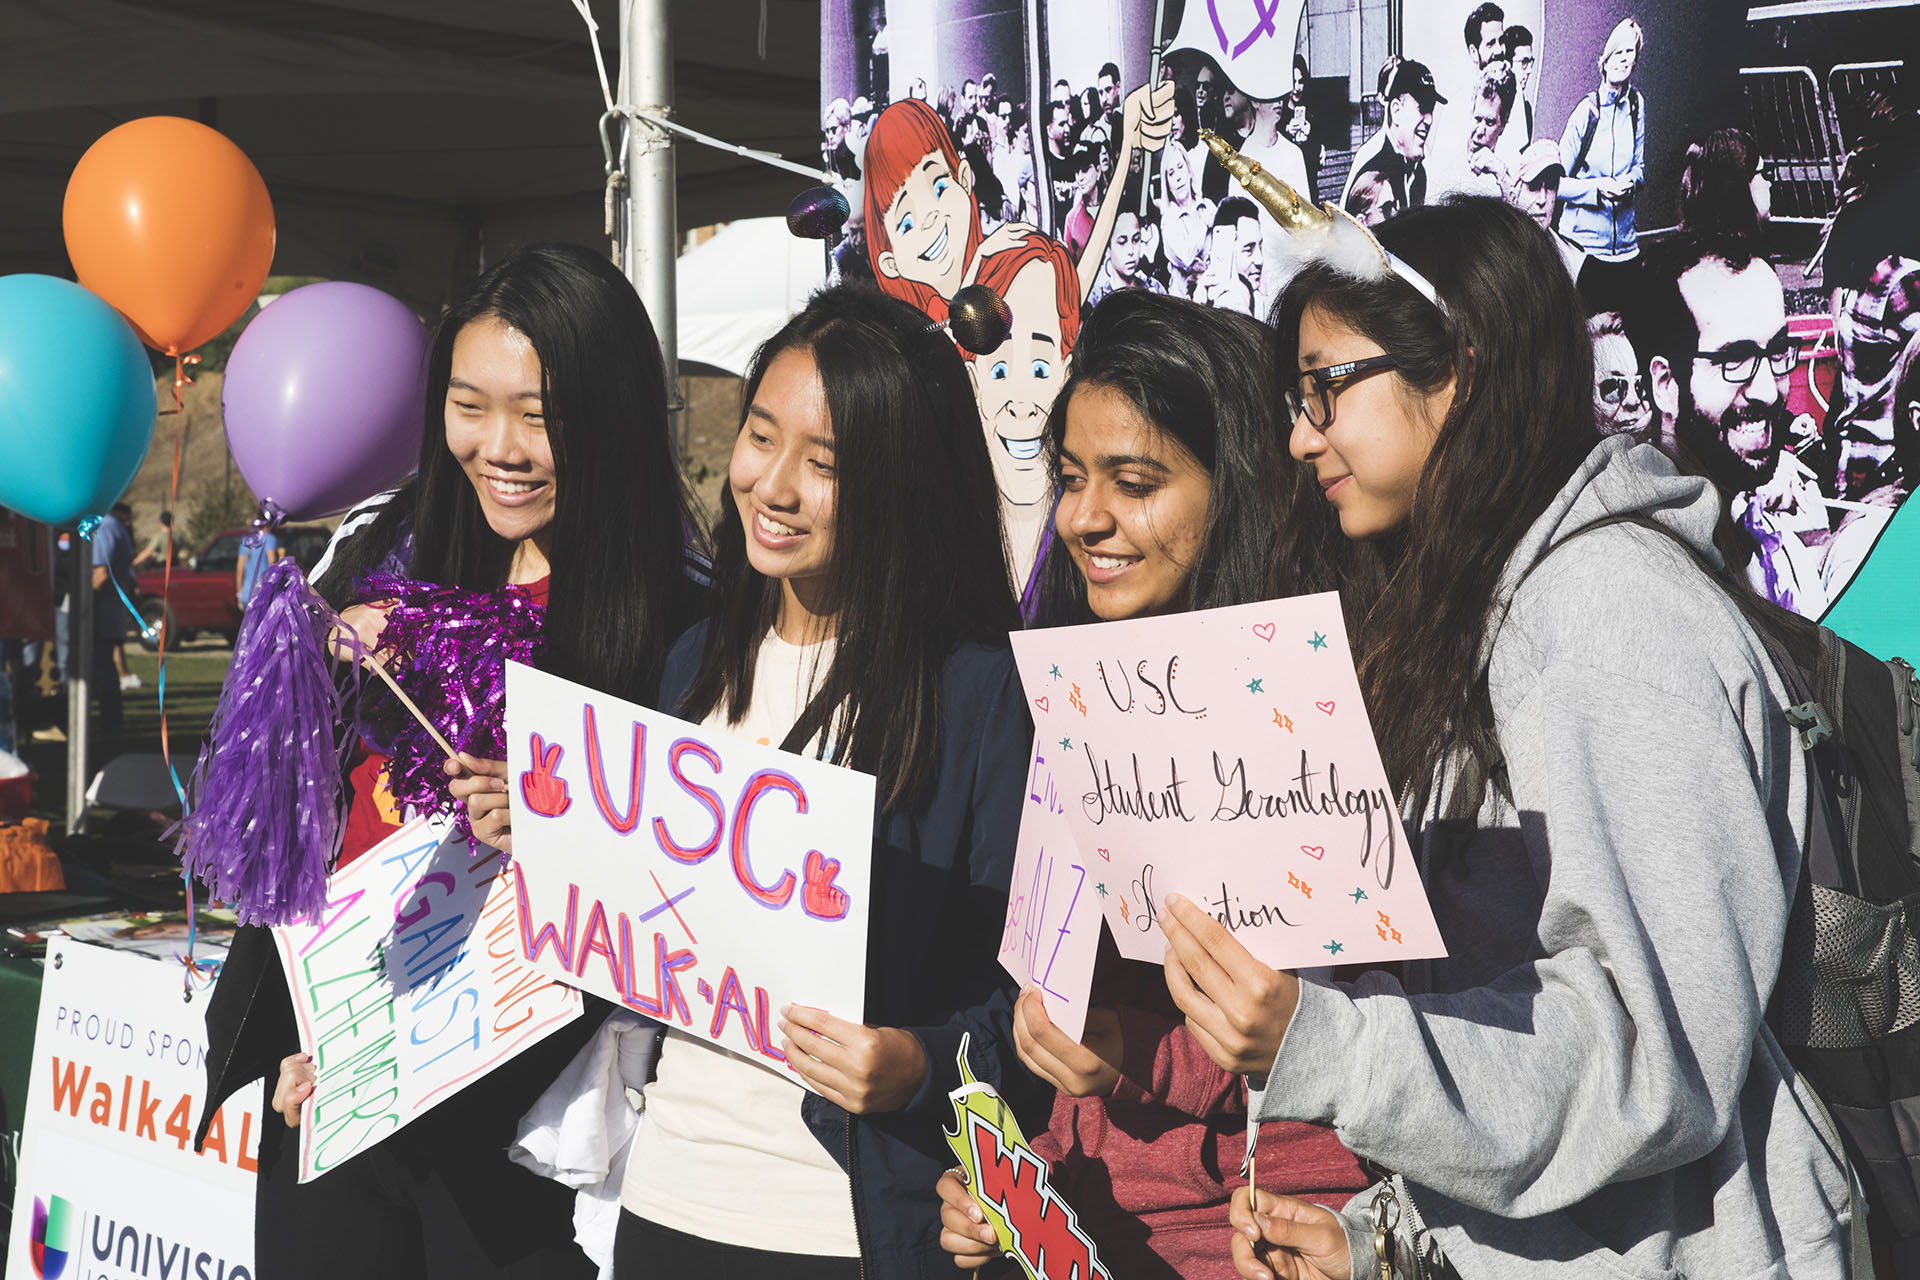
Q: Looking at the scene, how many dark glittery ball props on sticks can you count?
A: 2